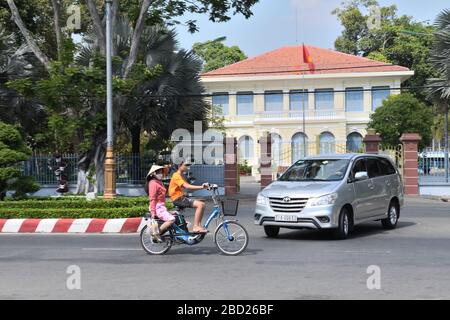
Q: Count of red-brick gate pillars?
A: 4